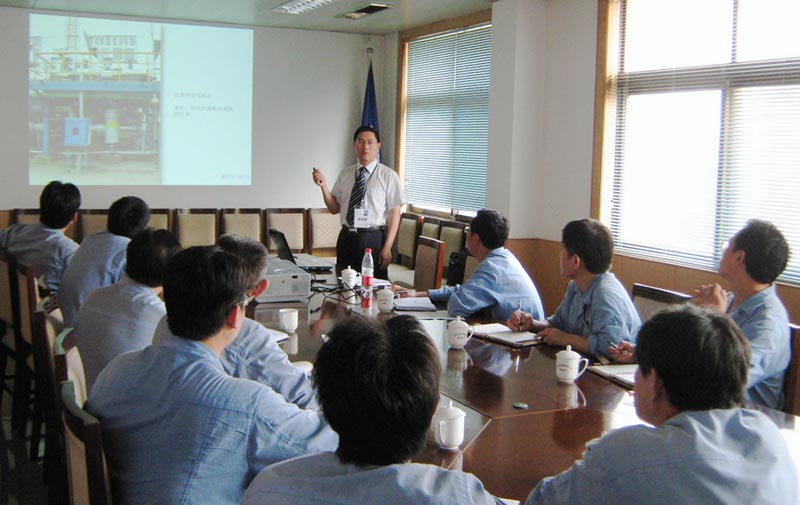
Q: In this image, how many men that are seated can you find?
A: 10